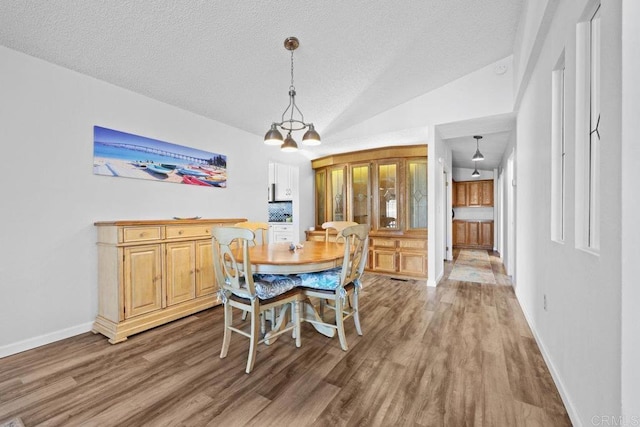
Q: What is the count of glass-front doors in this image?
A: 5